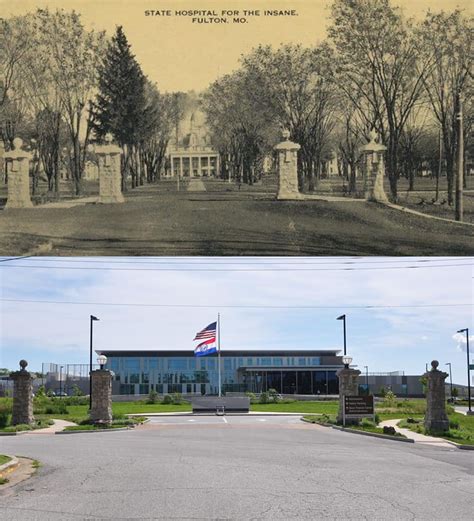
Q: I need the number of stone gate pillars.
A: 8